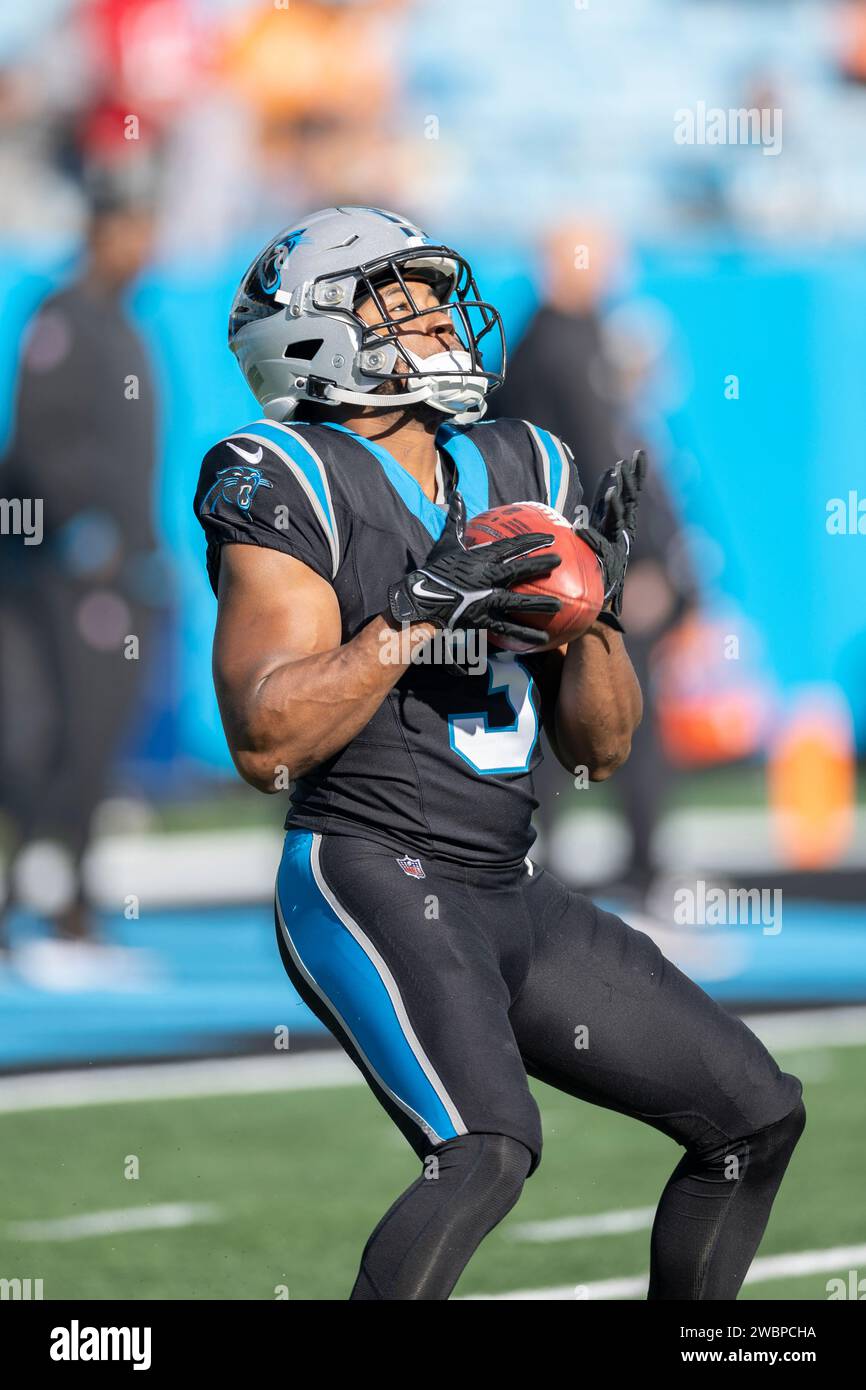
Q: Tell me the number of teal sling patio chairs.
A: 0